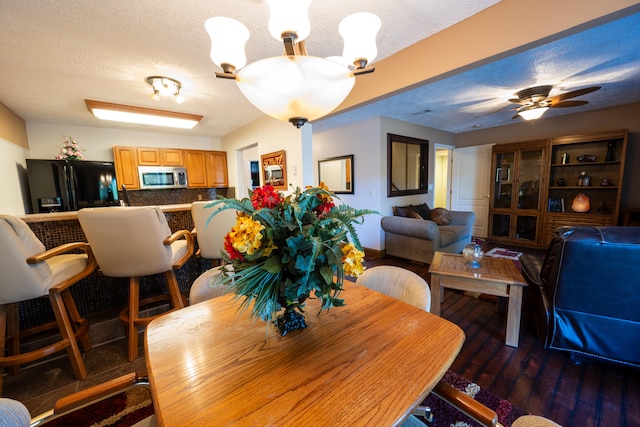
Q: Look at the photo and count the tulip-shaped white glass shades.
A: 3